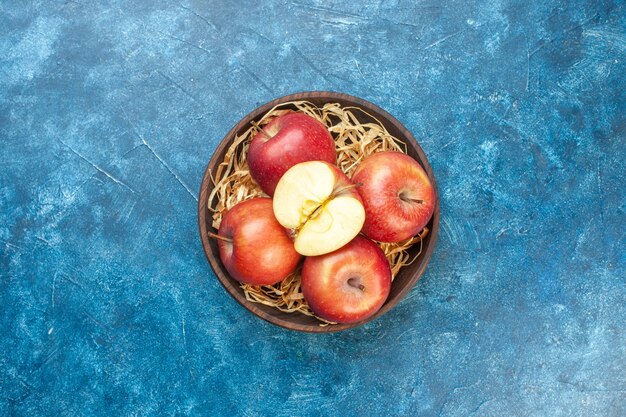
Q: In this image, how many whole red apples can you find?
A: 4